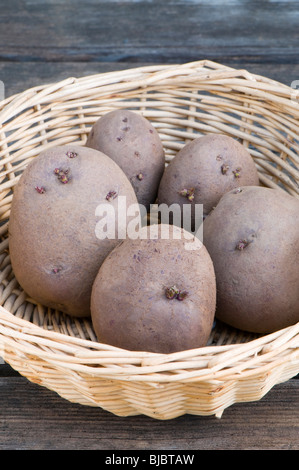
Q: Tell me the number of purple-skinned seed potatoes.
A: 5